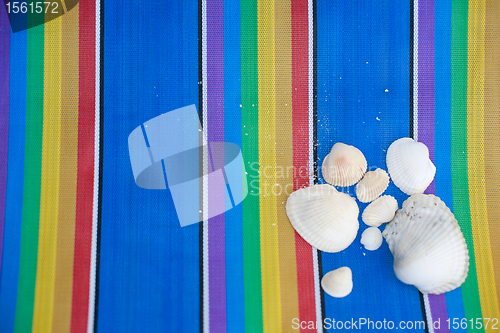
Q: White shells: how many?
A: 8